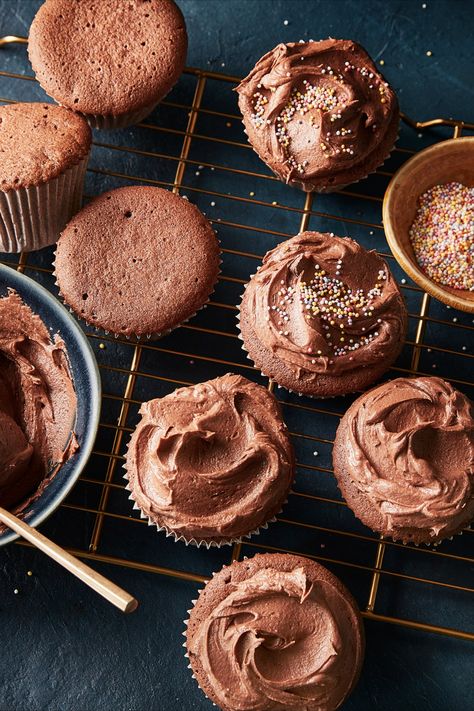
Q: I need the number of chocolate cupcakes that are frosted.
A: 5